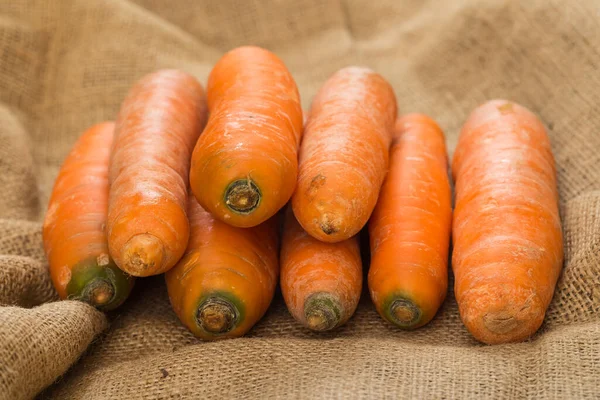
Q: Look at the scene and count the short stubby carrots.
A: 8